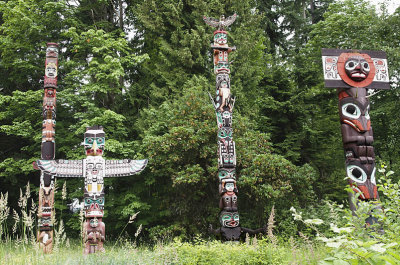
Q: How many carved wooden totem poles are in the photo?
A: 4